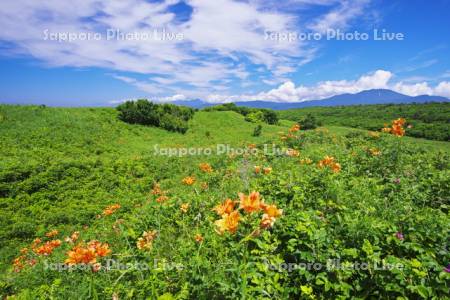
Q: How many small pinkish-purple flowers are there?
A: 3